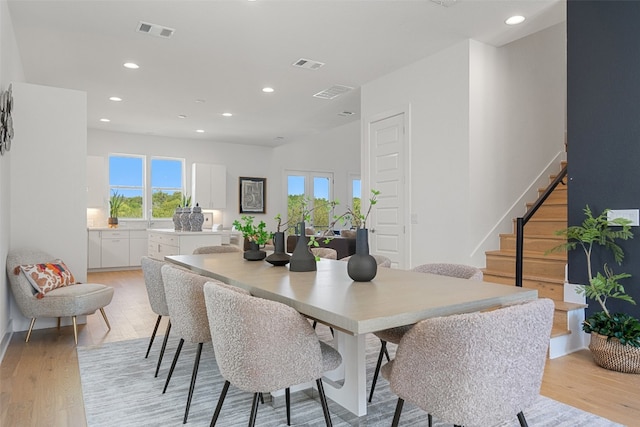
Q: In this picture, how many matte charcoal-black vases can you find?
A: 4